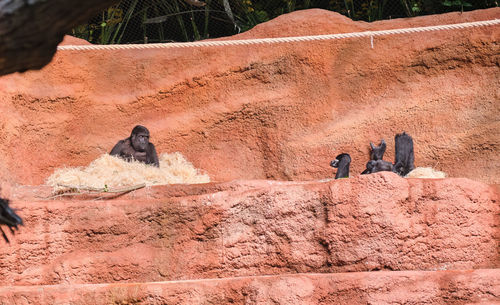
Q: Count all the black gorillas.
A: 2